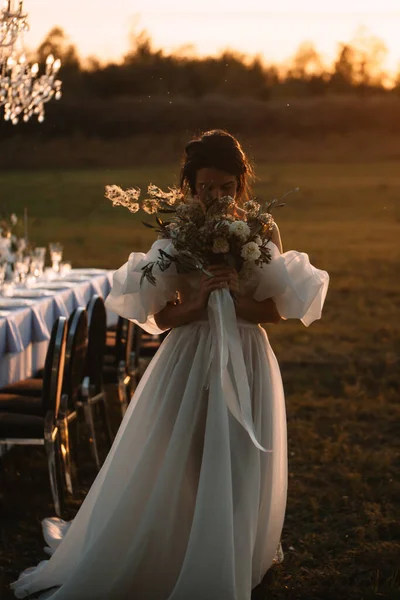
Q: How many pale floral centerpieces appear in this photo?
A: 1